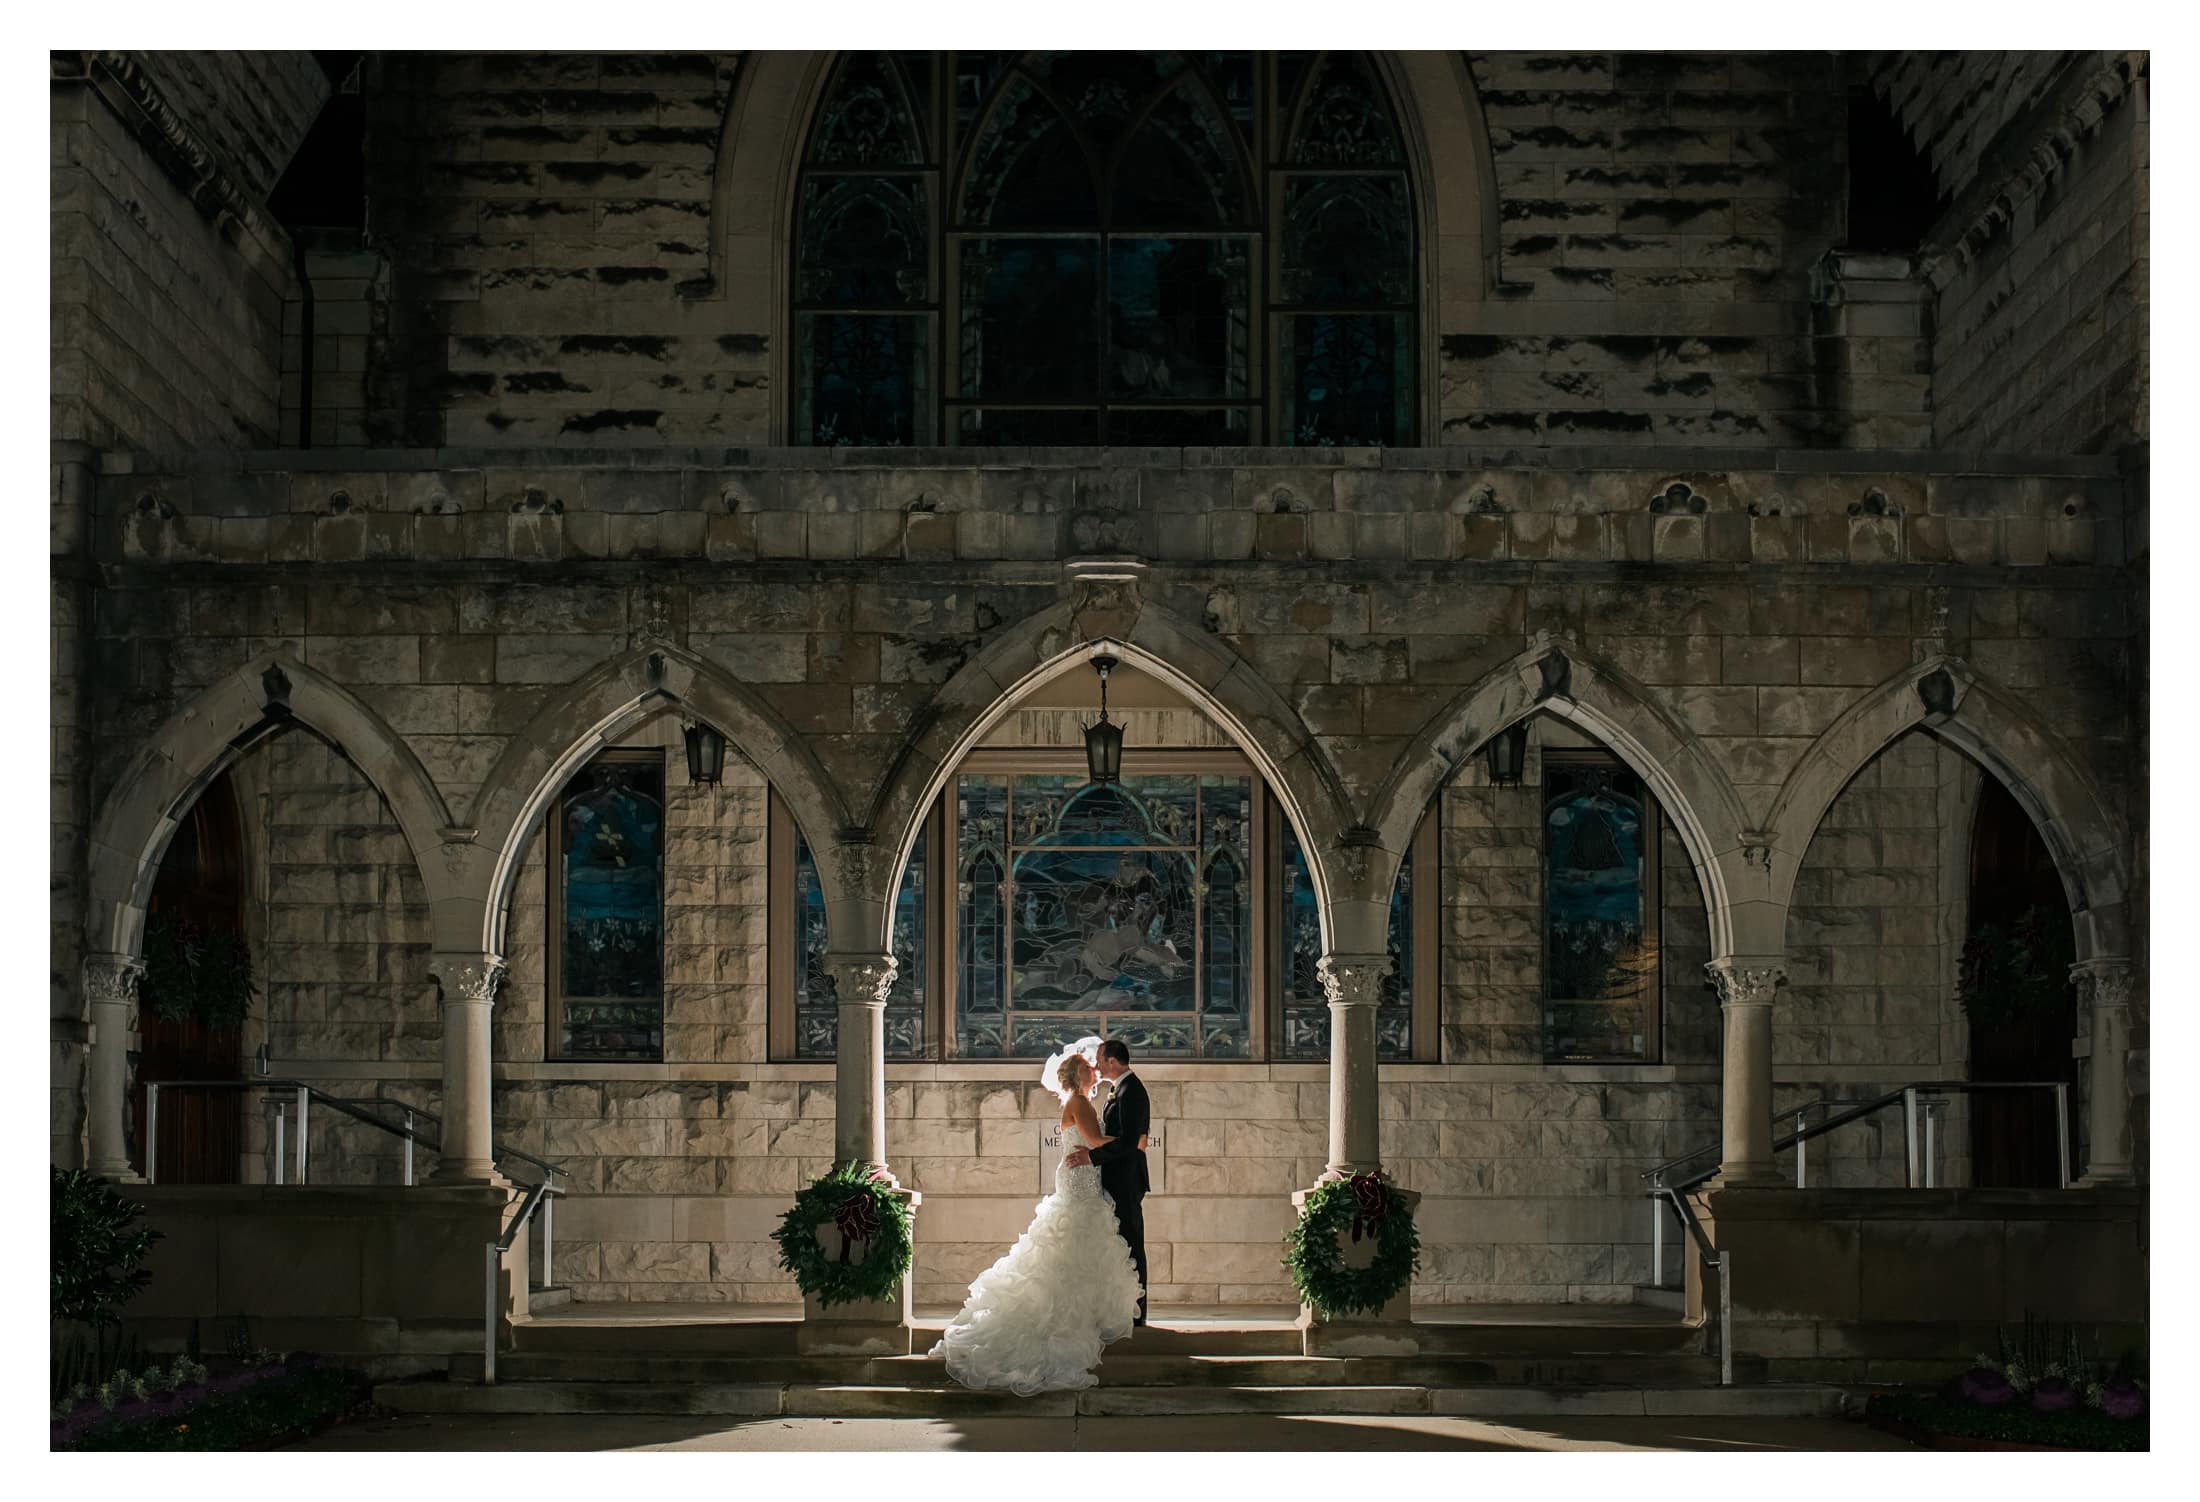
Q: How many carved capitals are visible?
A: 6